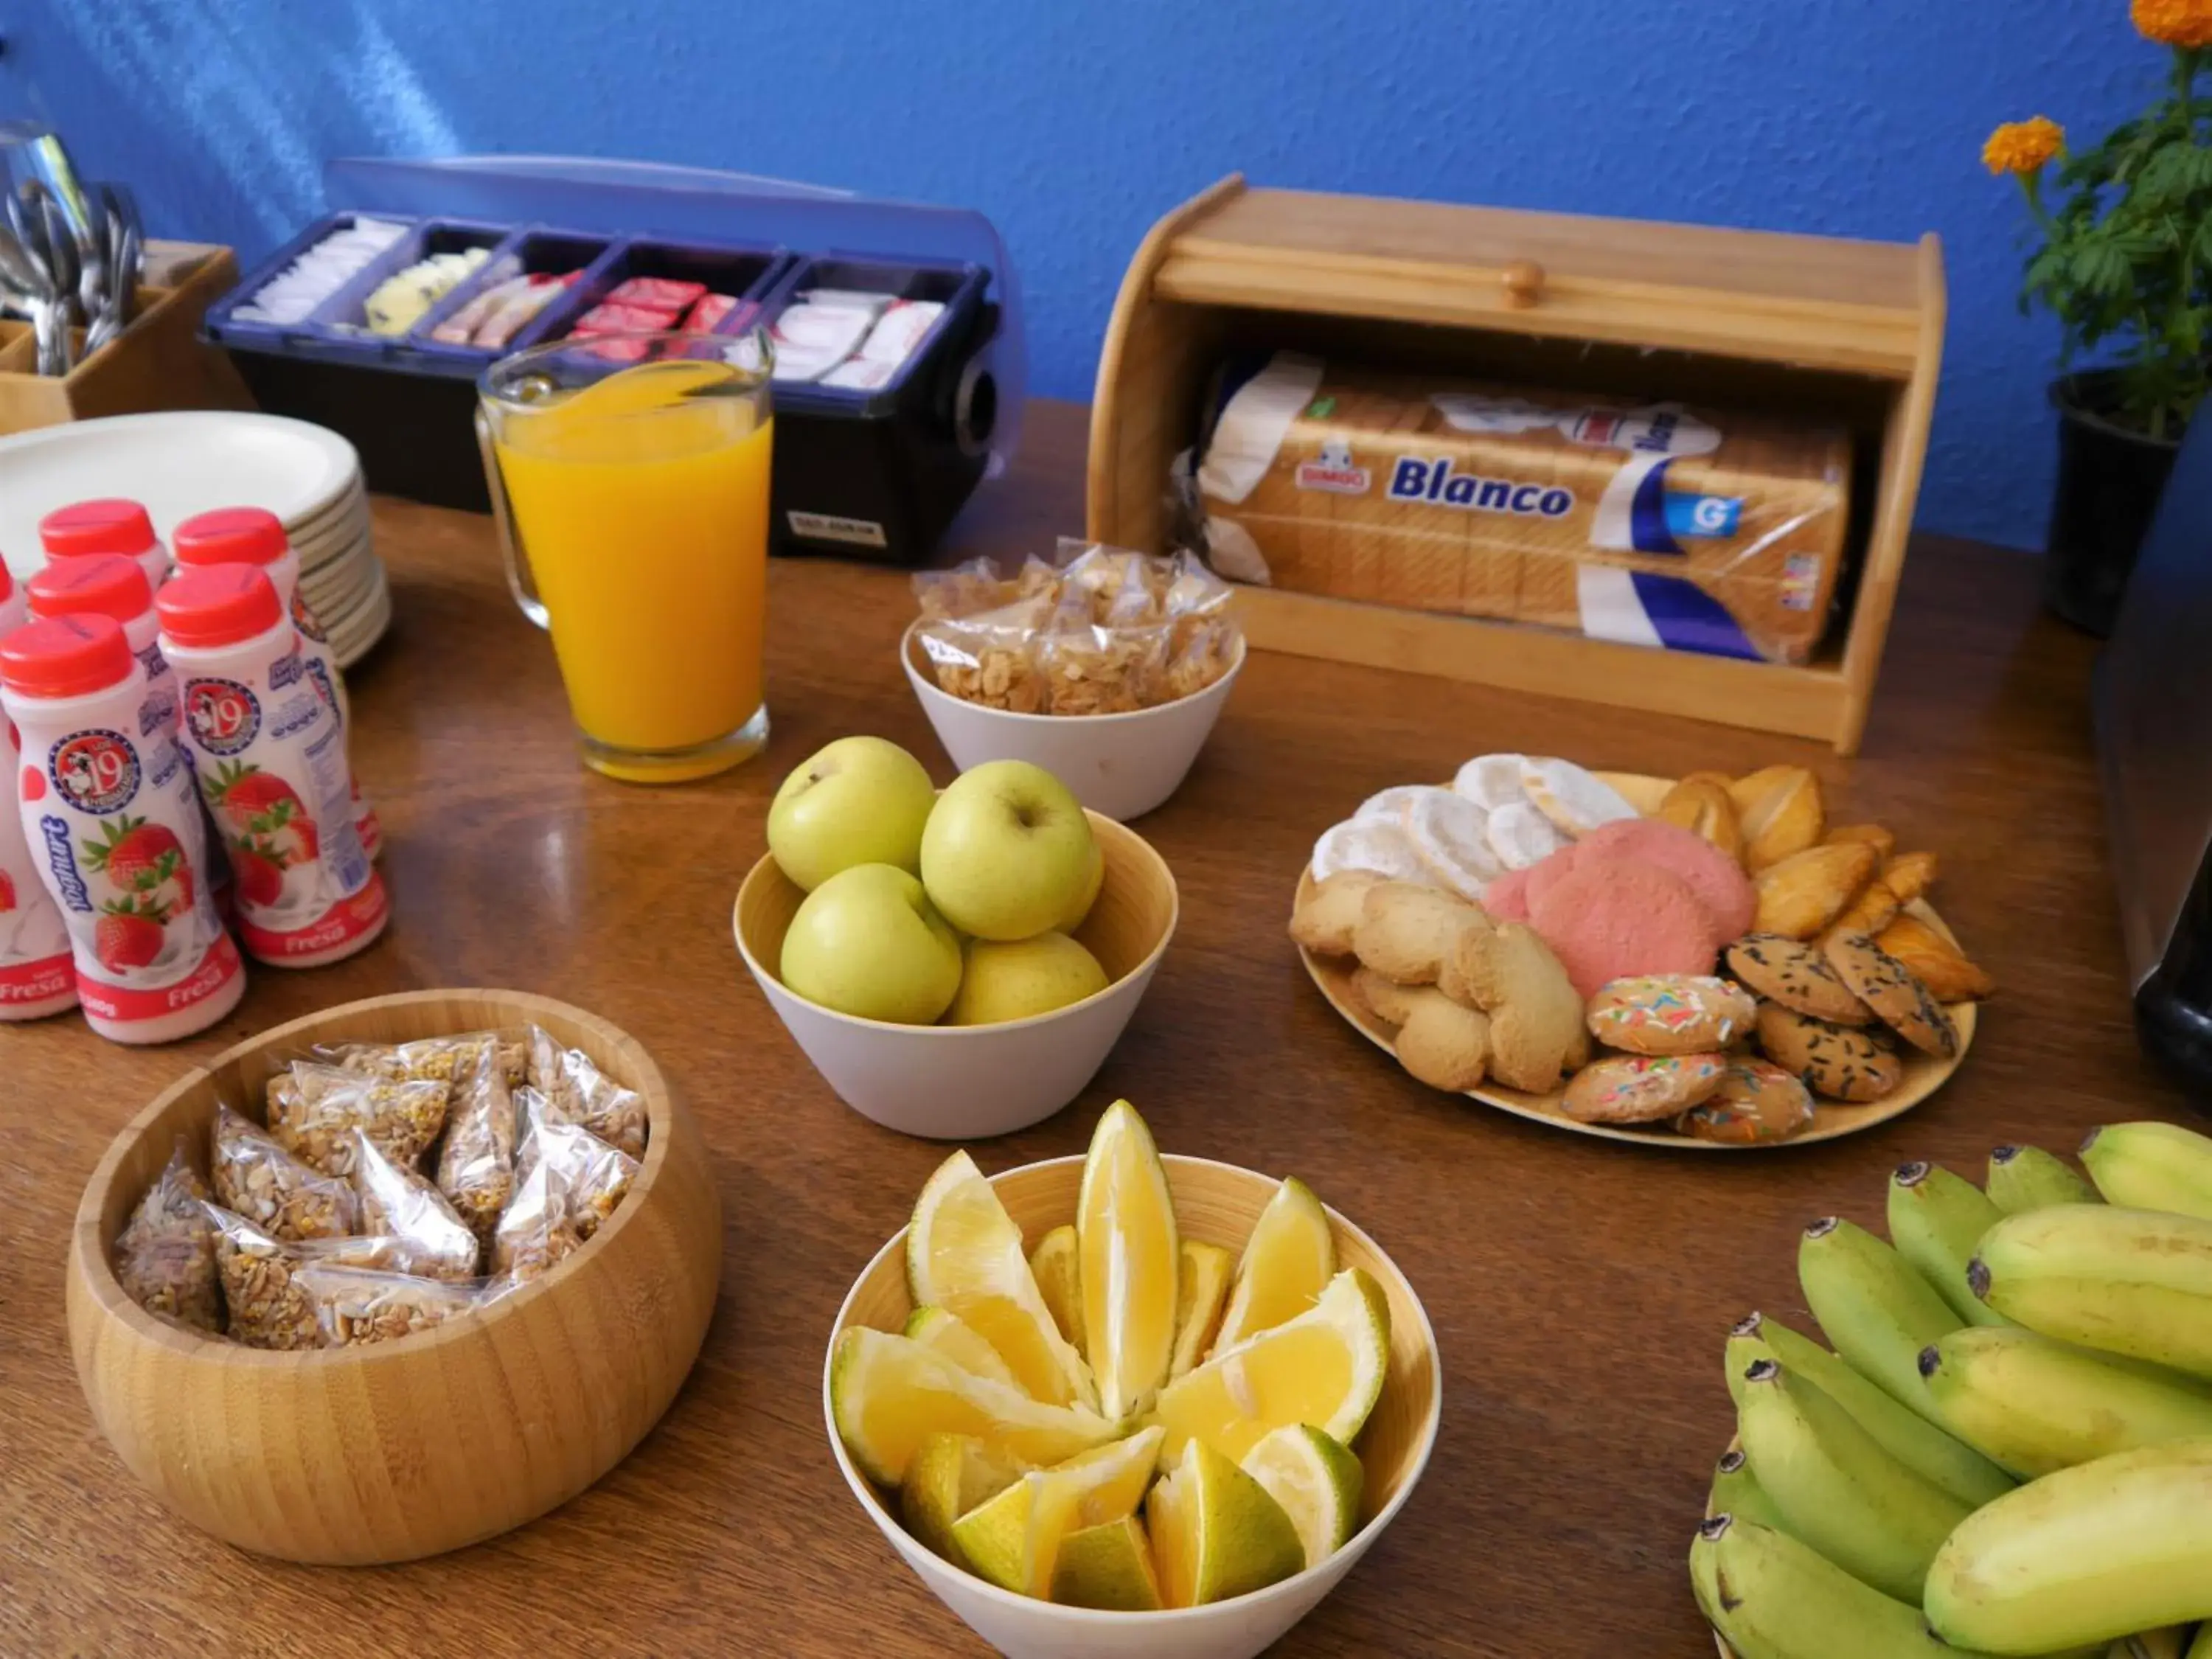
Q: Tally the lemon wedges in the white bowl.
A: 13